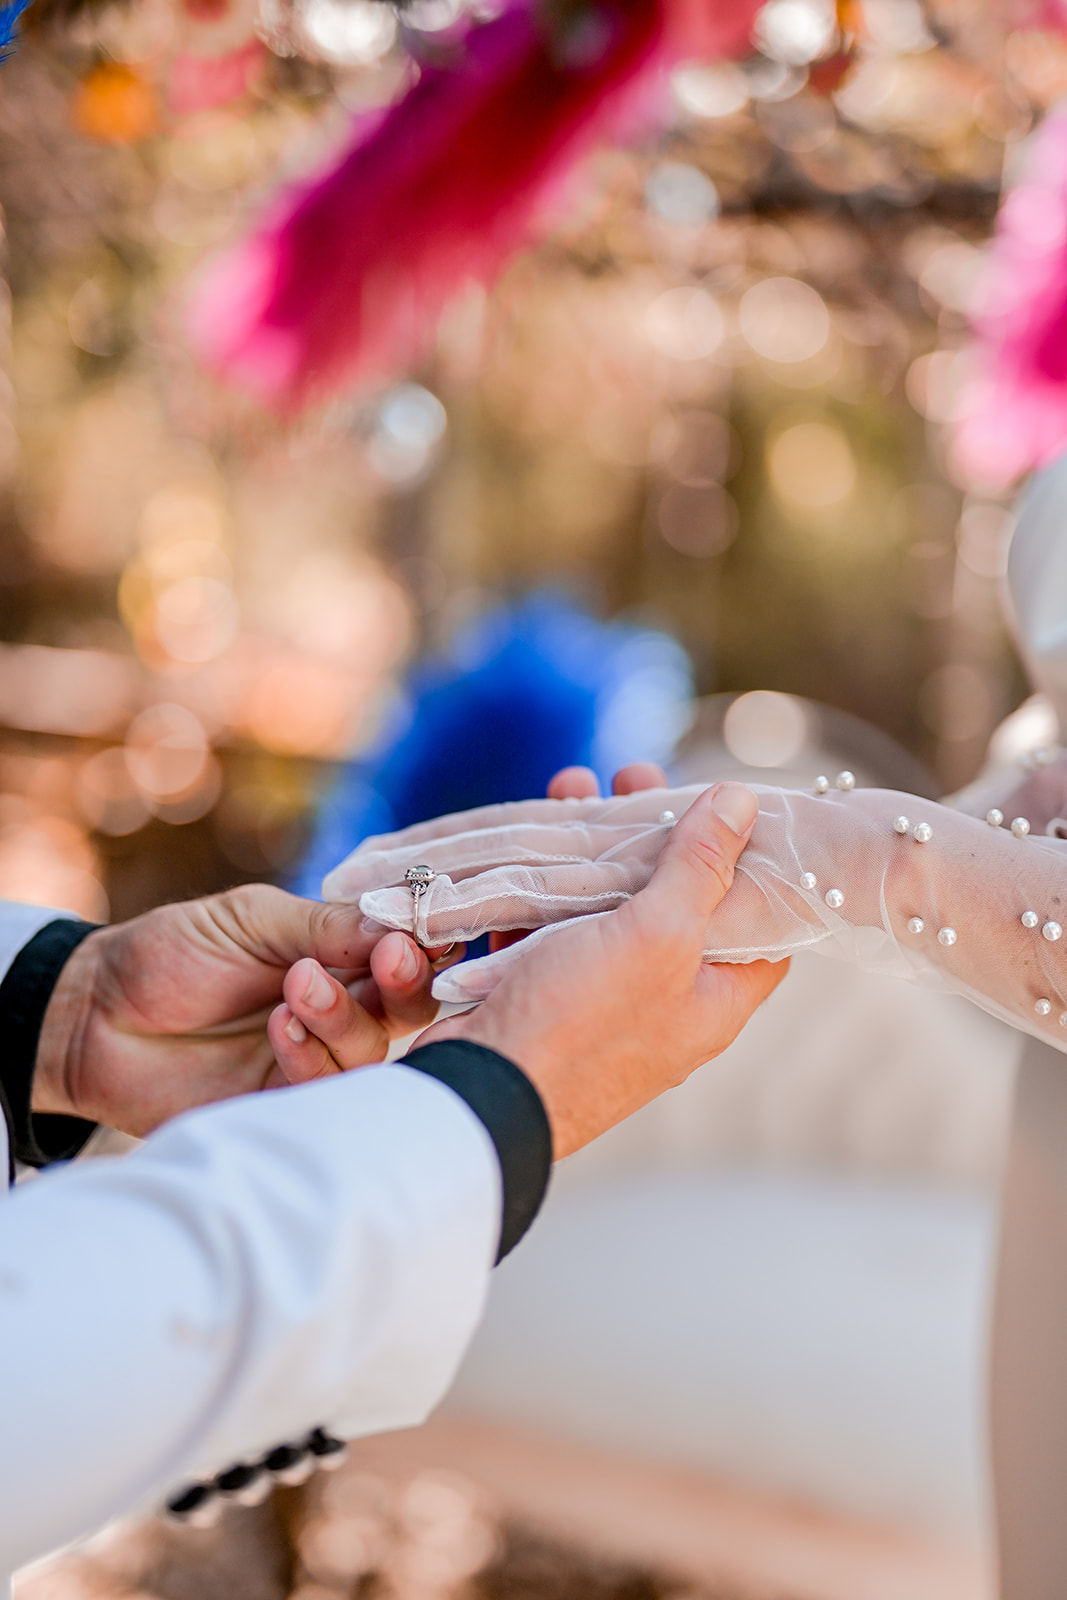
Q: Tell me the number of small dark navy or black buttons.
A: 4